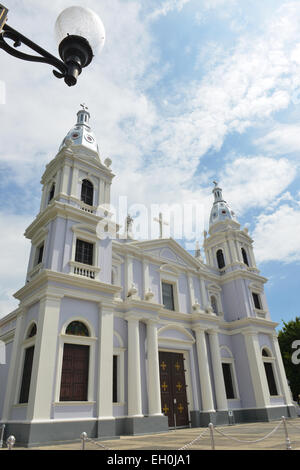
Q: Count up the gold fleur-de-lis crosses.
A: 6